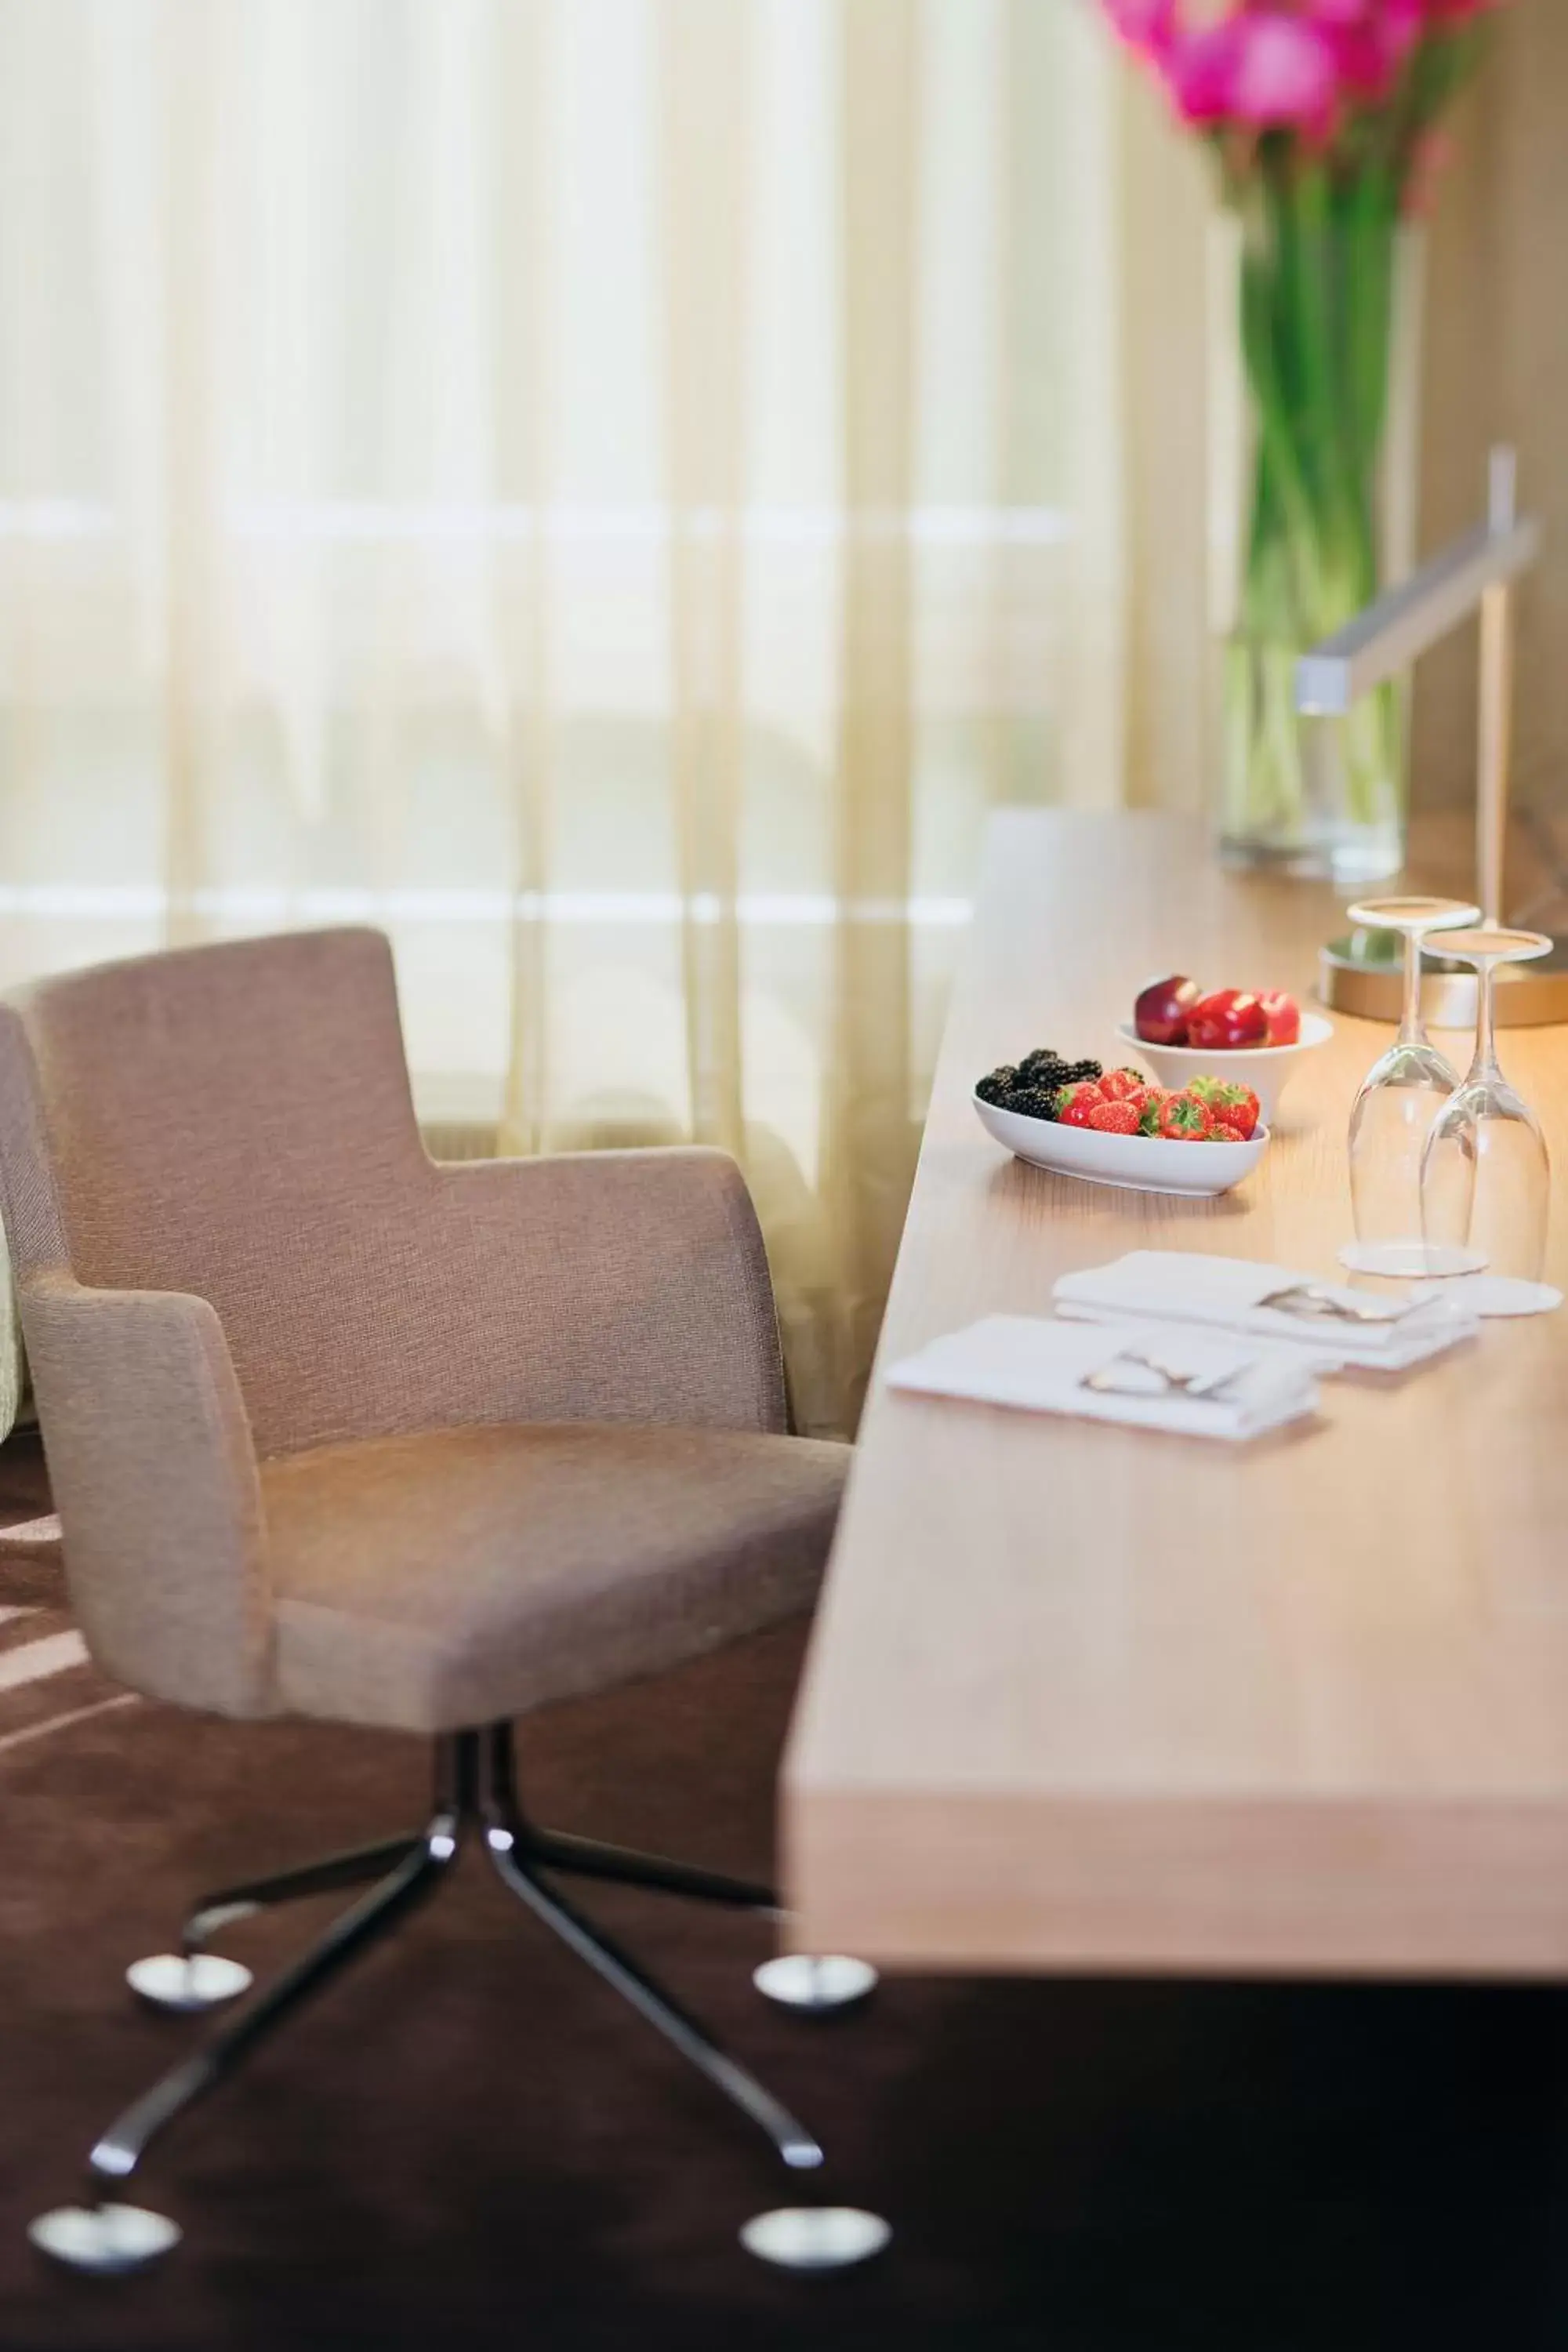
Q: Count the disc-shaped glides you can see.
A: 4